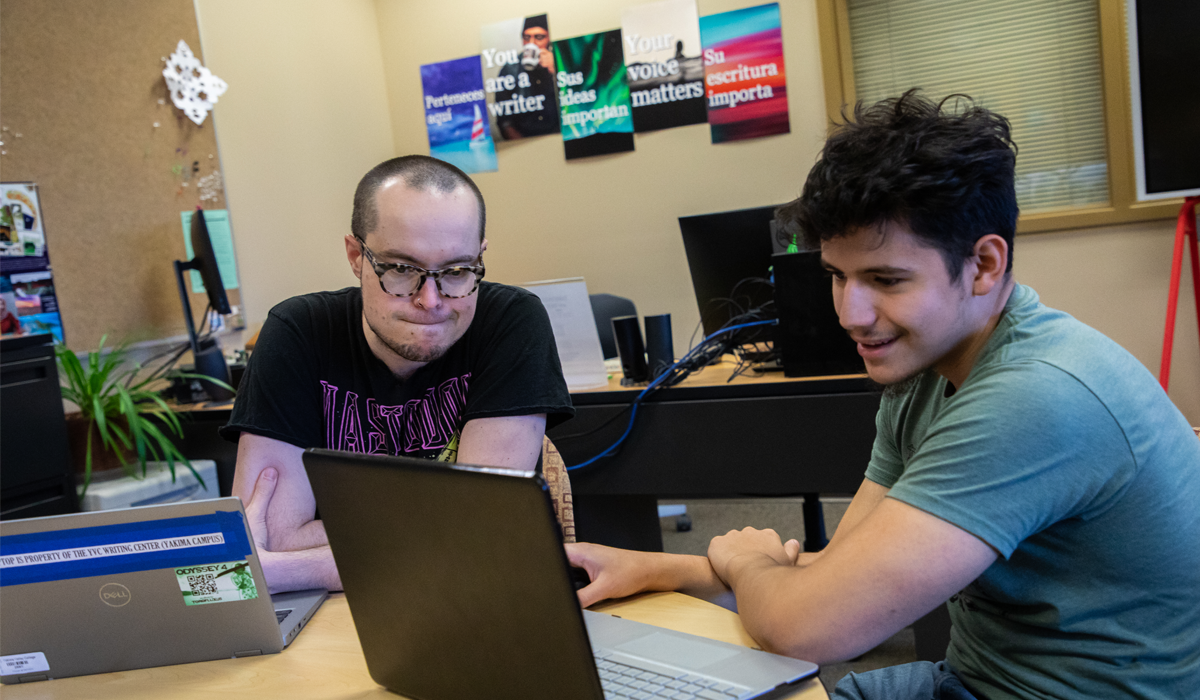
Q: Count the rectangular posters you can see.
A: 5